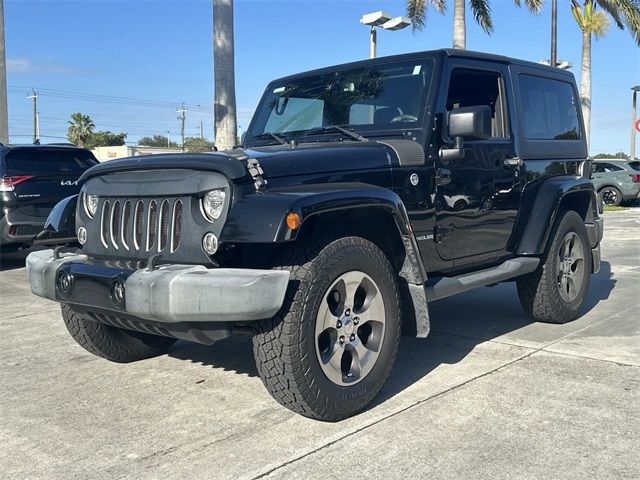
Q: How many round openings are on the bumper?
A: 2